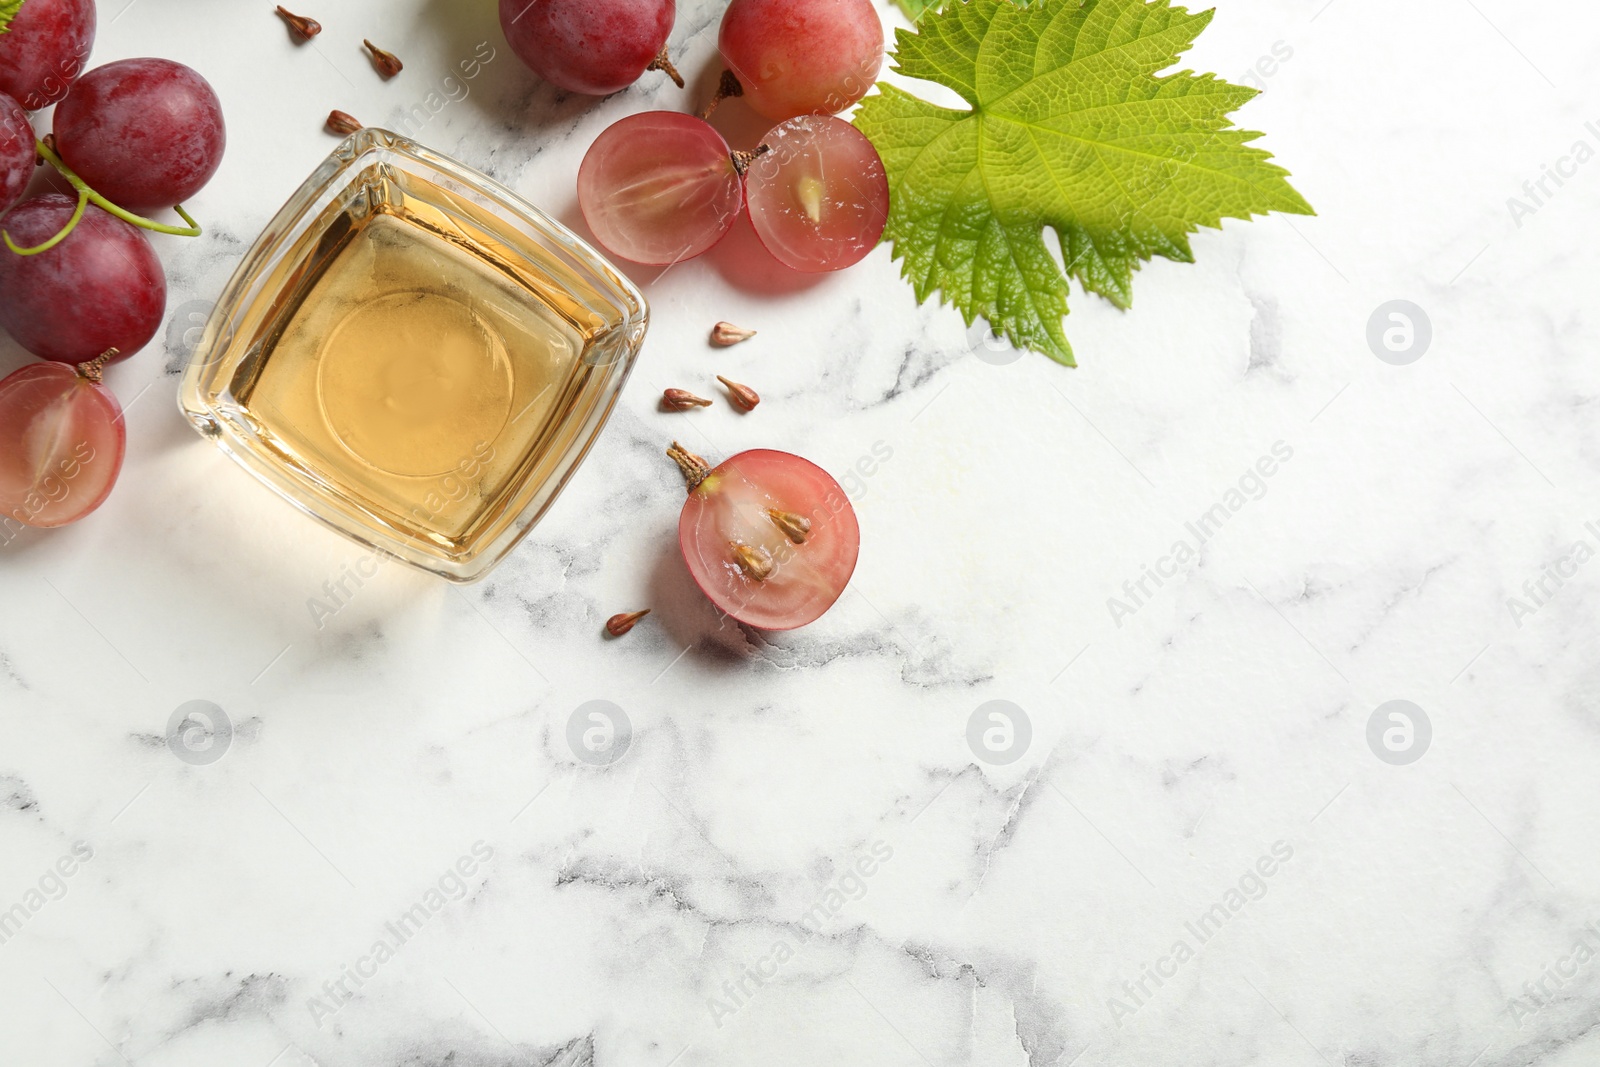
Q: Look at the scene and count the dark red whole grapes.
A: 5